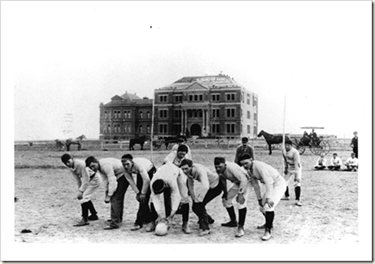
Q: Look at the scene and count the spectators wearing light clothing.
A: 3